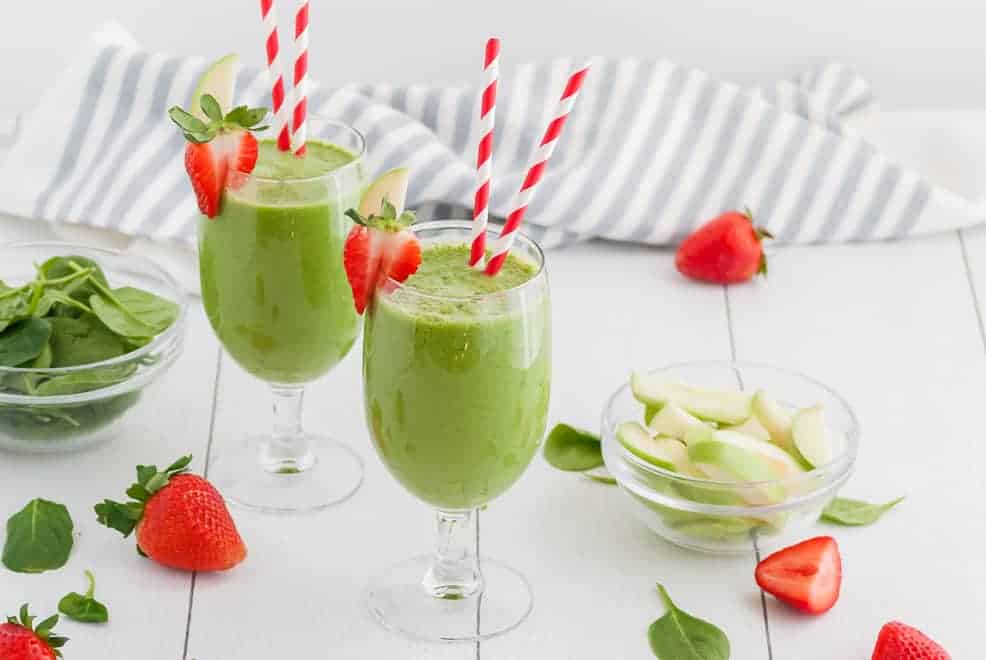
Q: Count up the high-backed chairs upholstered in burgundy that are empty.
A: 0